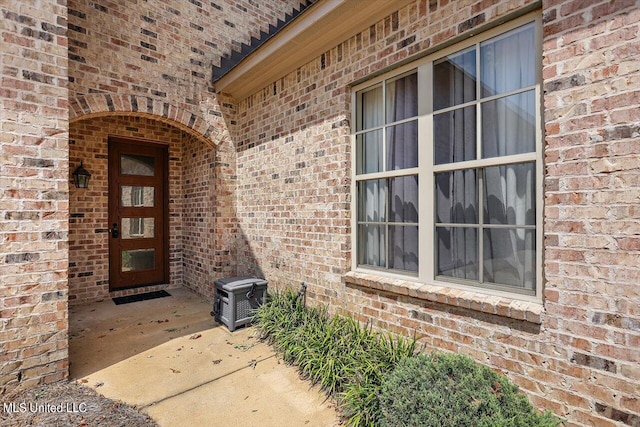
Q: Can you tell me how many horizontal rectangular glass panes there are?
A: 4